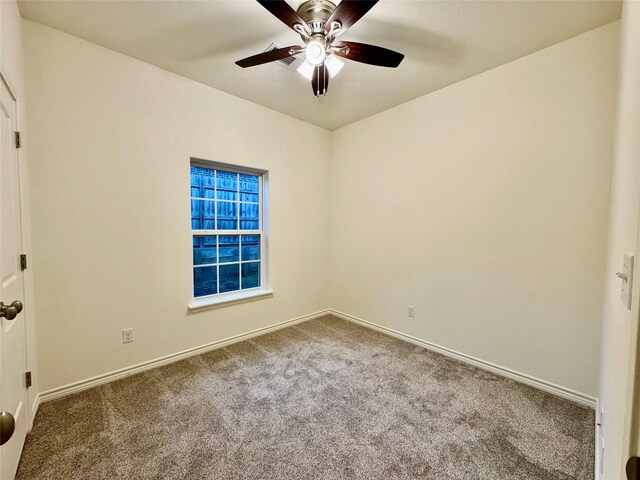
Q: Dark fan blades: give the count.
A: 5